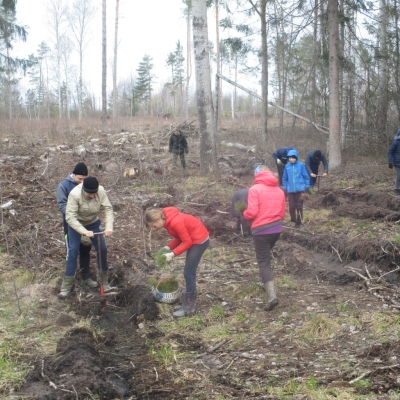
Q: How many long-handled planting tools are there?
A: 2